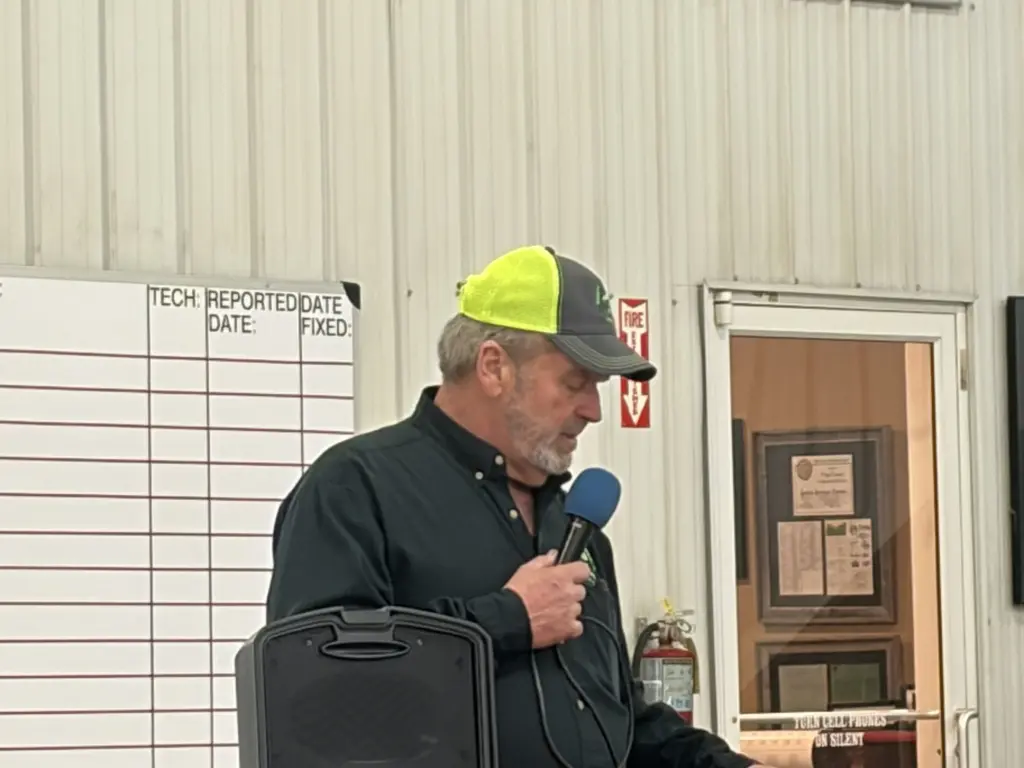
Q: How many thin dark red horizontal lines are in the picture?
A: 12